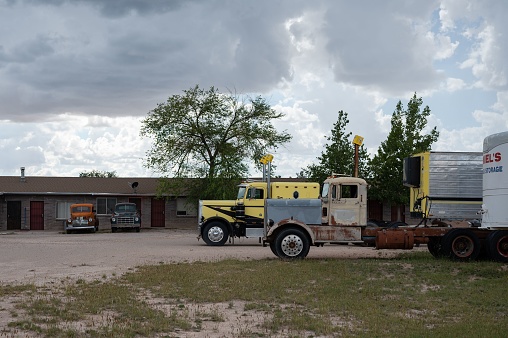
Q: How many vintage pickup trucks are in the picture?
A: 2